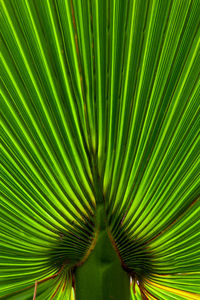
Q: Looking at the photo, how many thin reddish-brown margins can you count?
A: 2